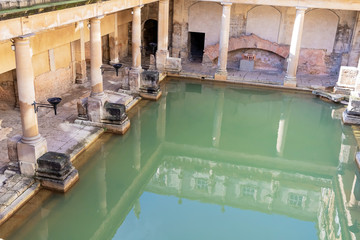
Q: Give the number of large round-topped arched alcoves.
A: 3